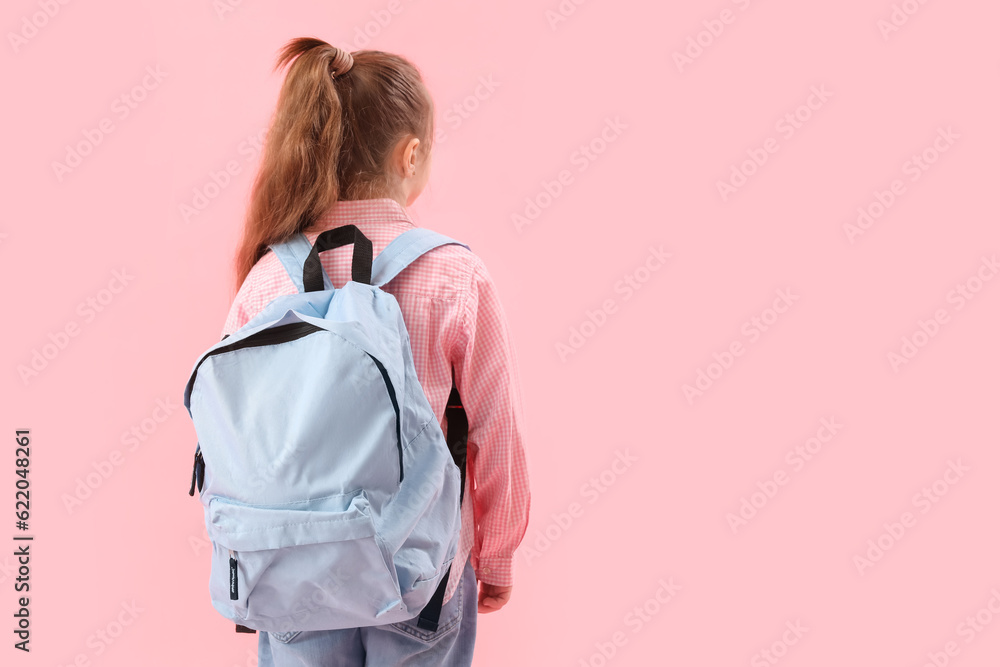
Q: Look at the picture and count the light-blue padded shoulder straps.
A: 2